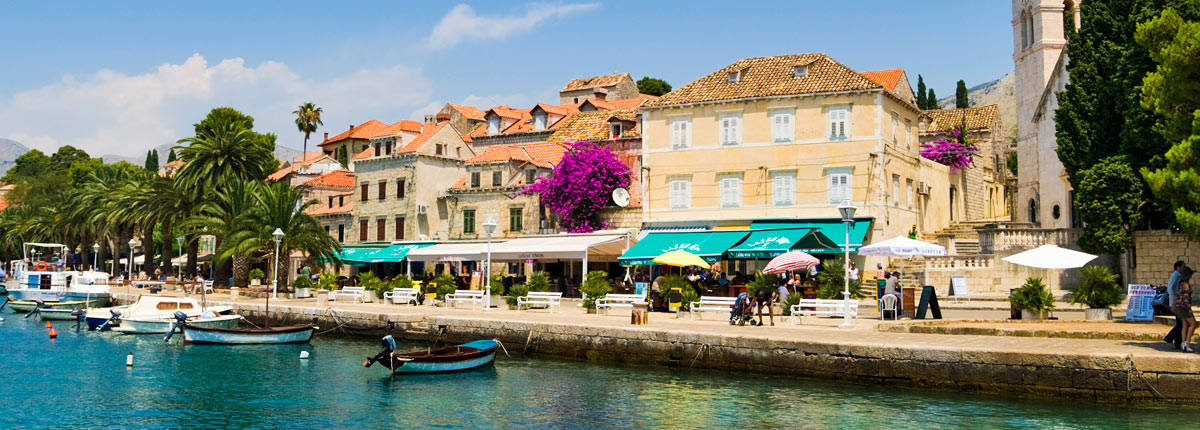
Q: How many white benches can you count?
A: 7